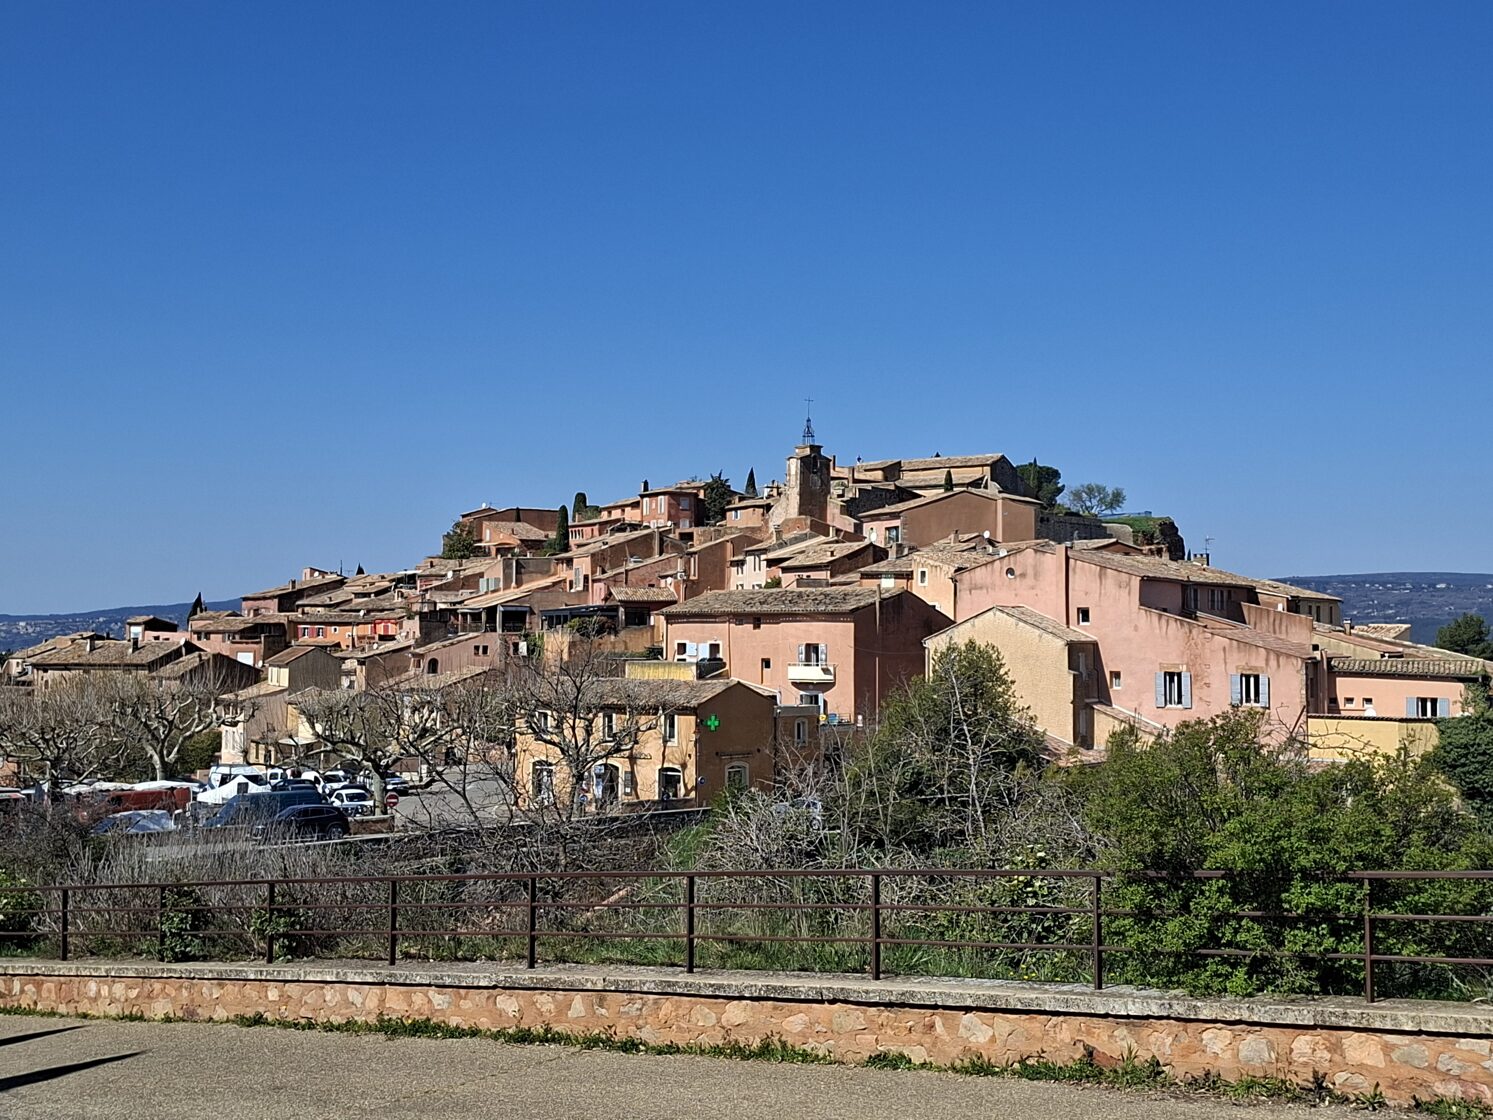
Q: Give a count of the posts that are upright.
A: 9